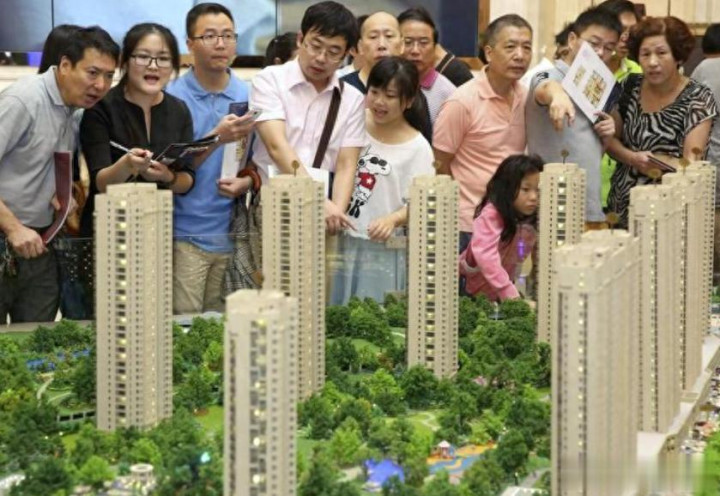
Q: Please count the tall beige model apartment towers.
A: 9